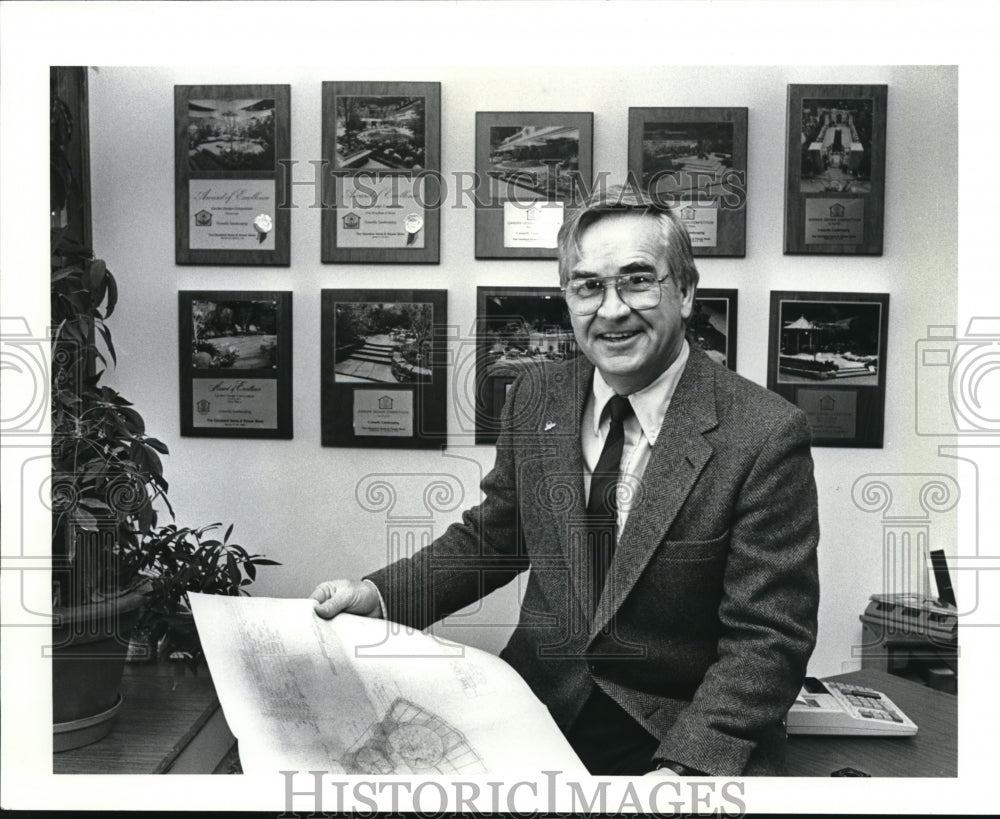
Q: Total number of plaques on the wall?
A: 10